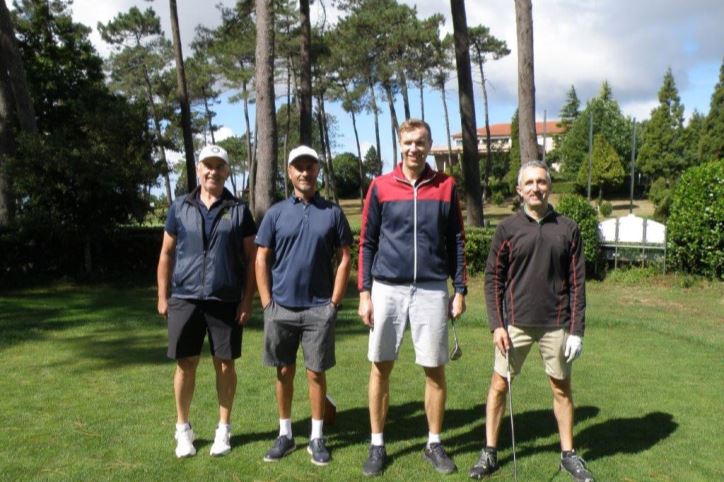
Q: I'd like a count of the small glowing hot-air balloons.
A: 0